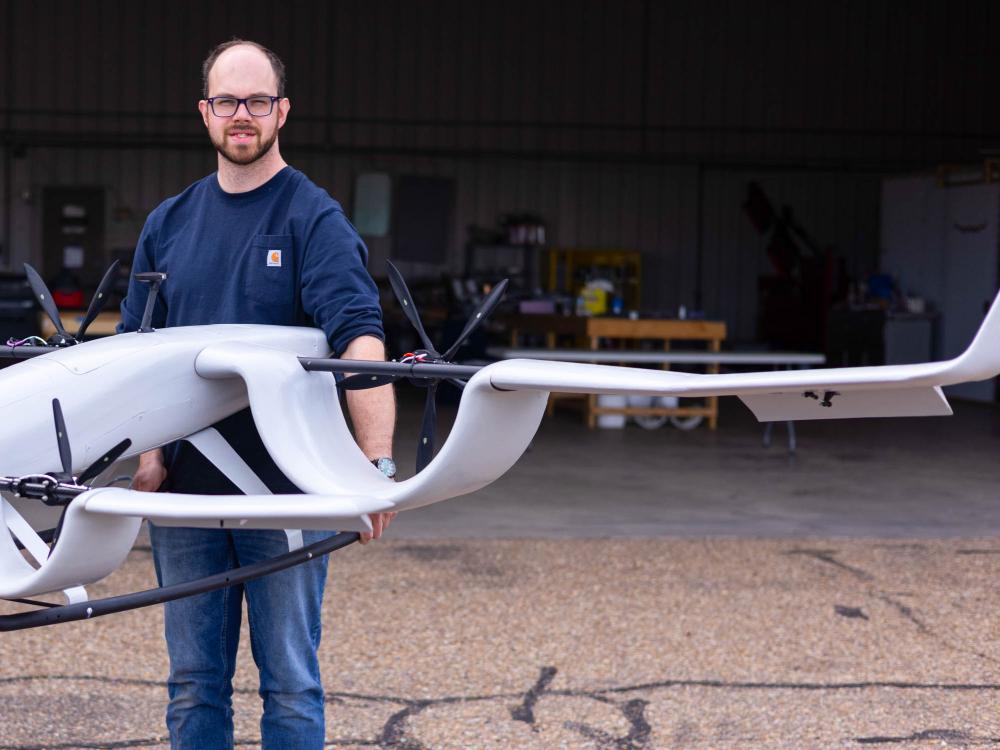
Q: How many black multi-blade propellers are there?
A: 3